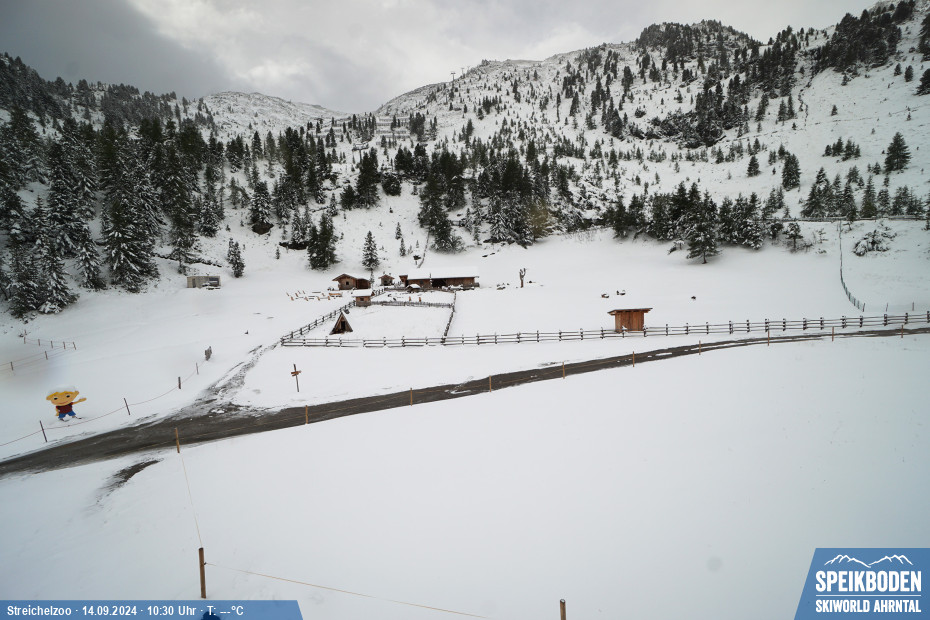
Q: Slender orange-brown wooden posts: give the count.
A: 12